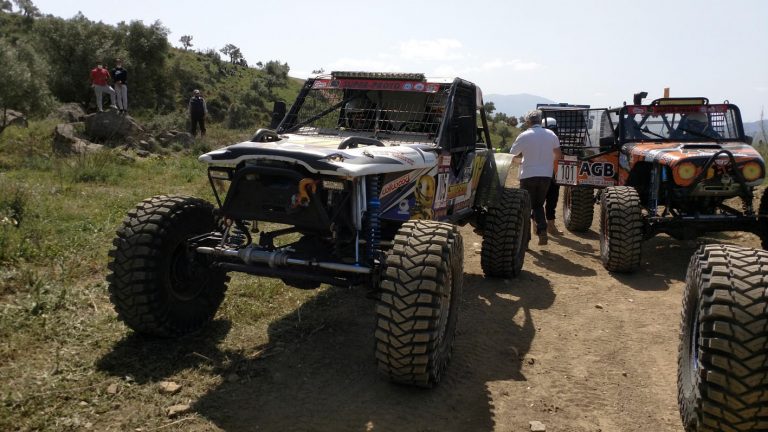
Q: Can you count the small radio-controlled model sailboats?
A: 0